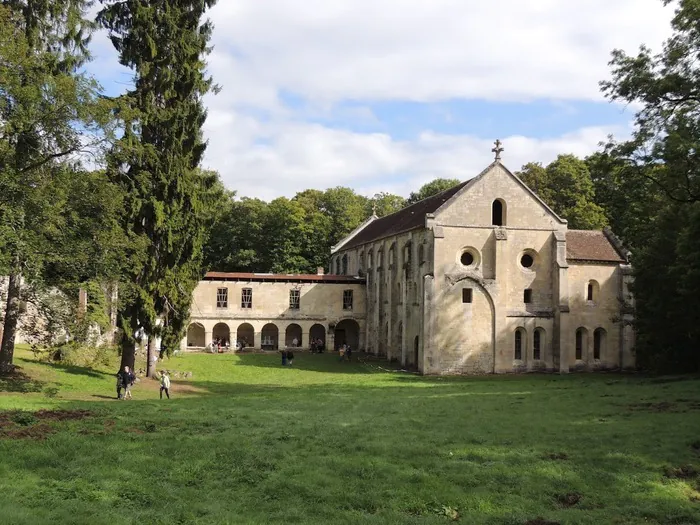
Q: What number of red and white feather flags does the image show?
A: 0